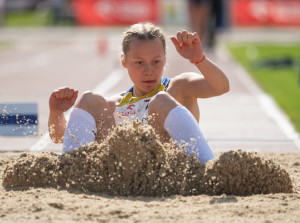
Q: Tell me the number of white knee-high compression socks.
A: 2